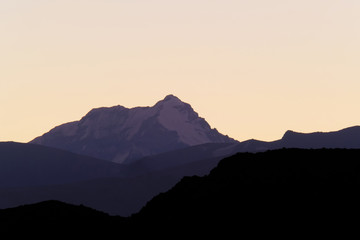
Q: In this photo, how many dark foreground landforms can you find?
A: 2